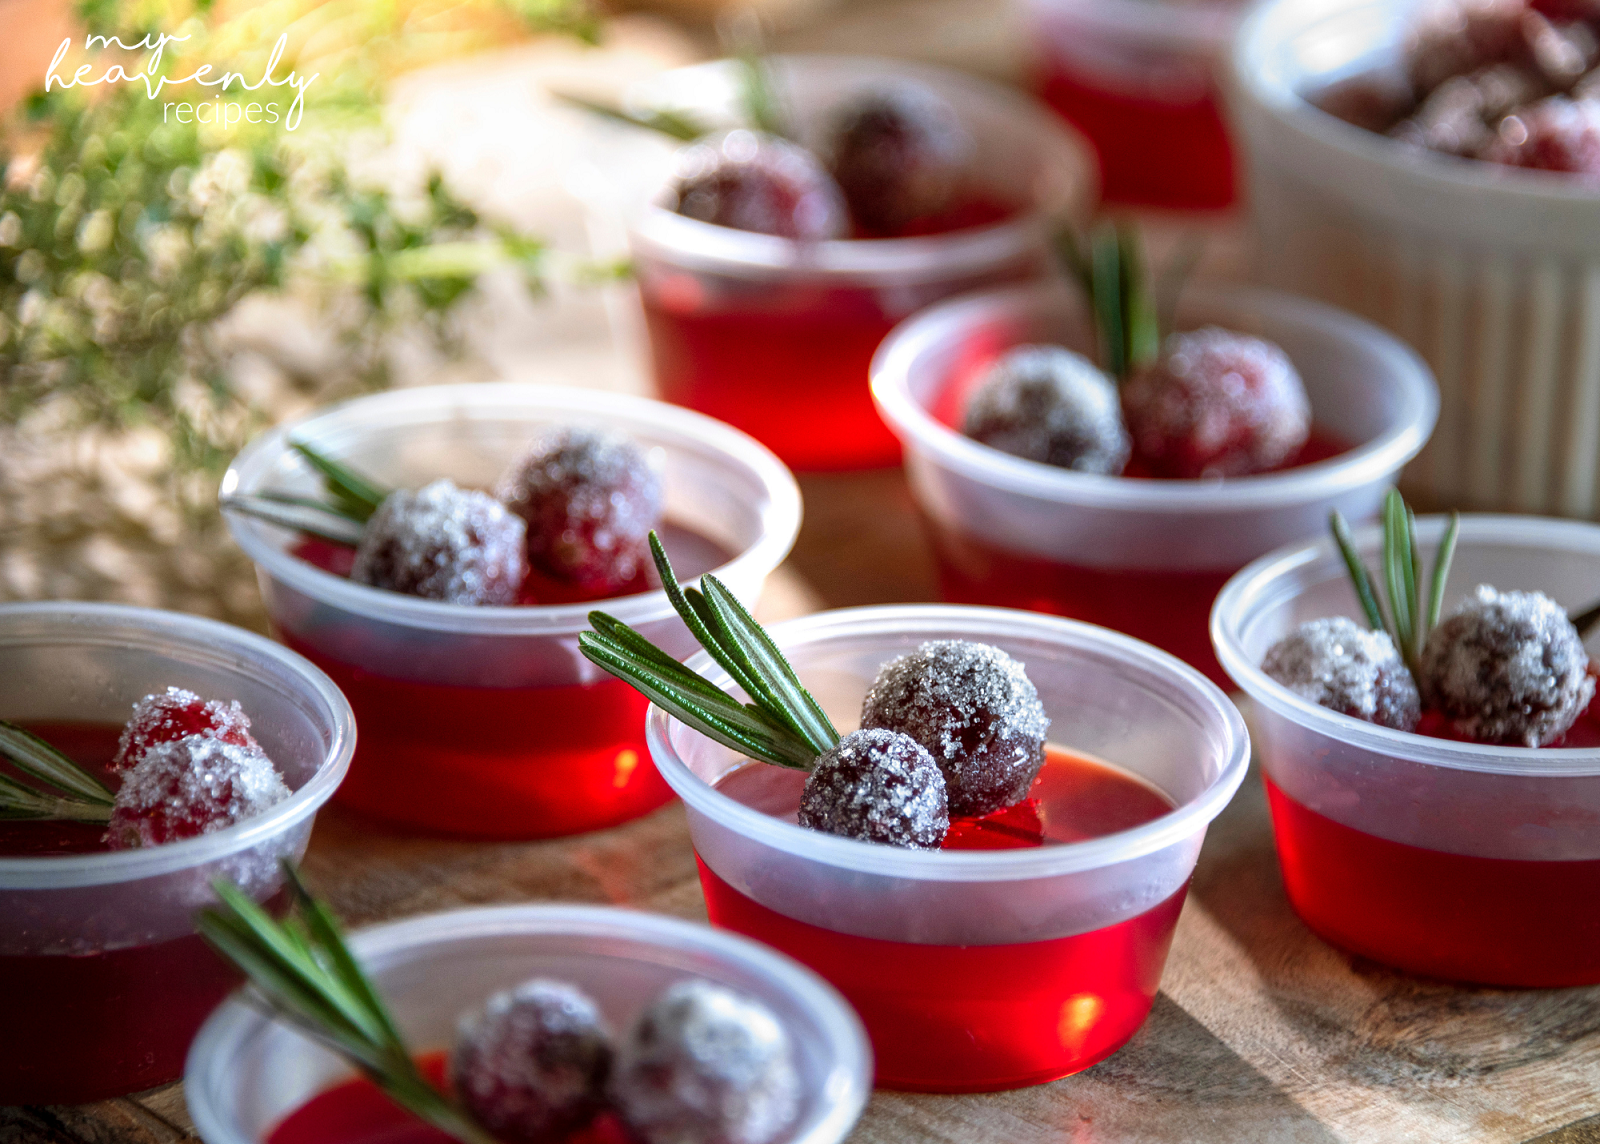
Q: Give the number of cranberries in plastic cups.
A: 14